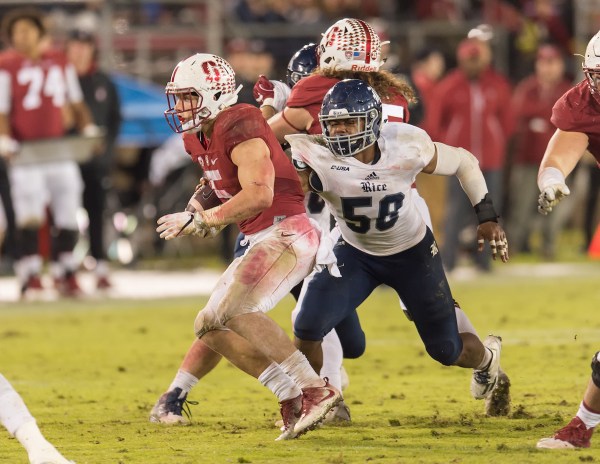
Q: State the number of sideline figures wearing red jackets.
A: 3